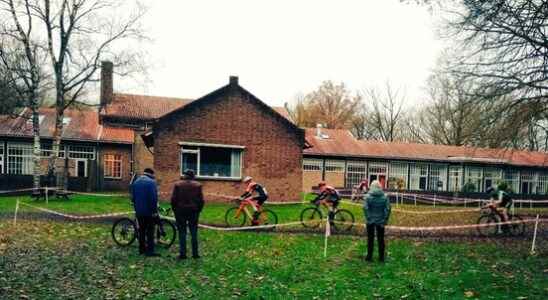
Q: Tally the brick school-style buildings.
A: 1